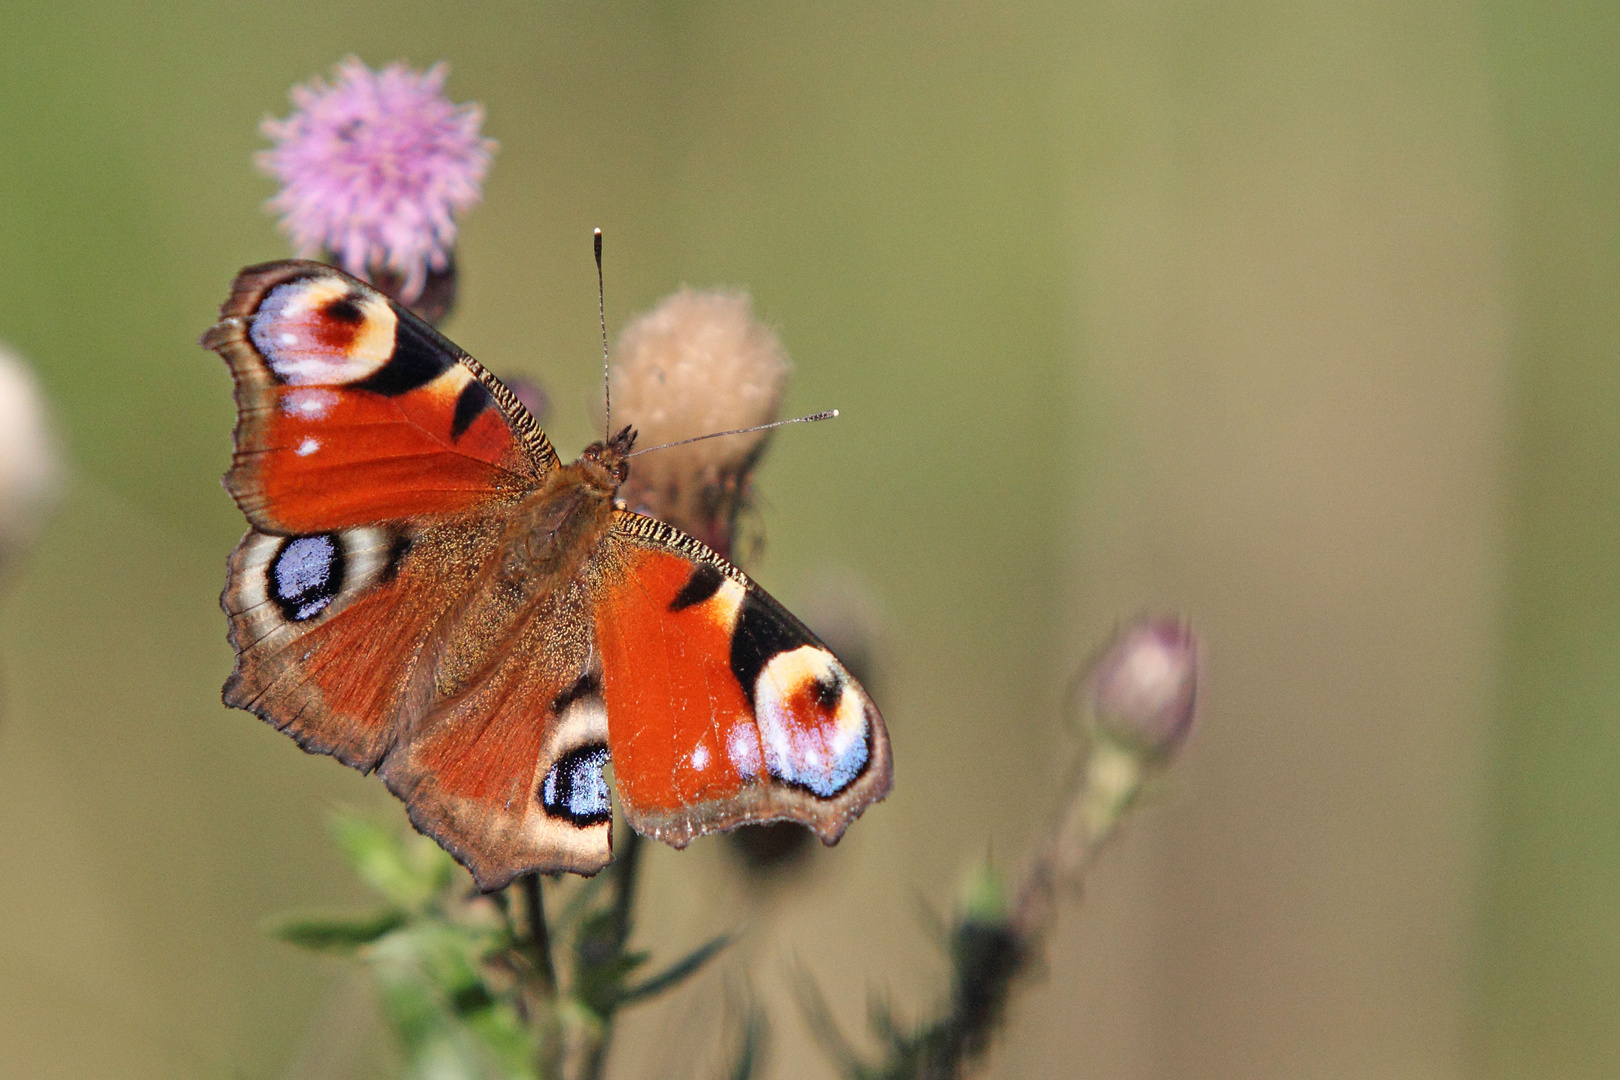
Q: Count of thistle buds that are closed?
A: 1